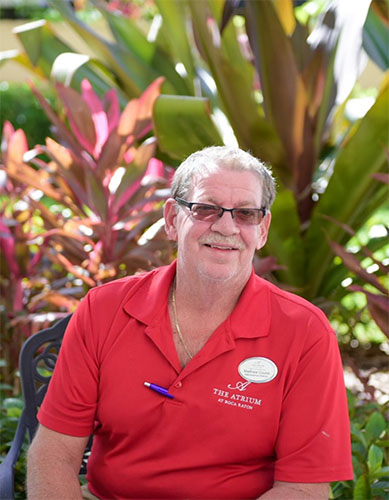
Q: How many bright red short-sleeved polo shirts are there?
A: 1